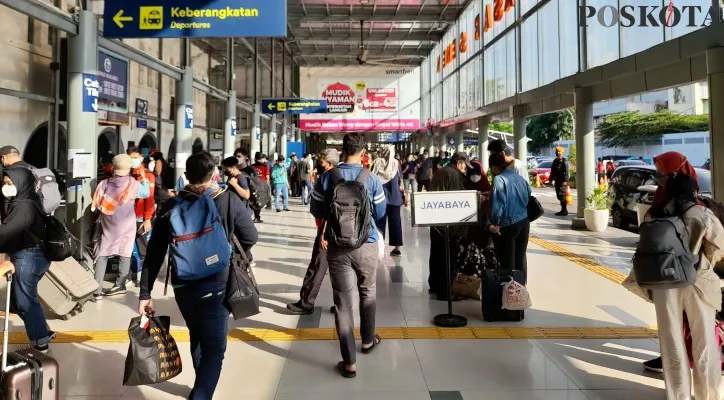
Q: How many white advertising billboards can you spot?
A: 1